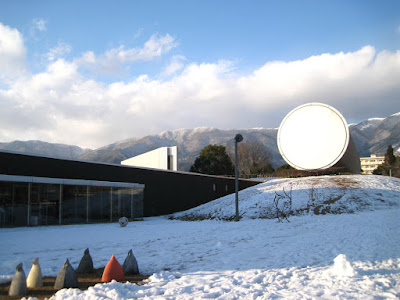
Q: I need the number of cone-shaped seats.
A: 6